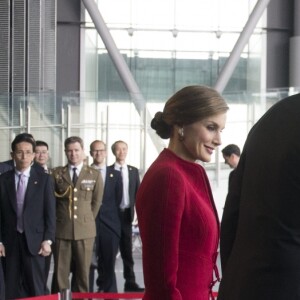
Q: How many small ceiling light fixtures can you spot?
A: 3